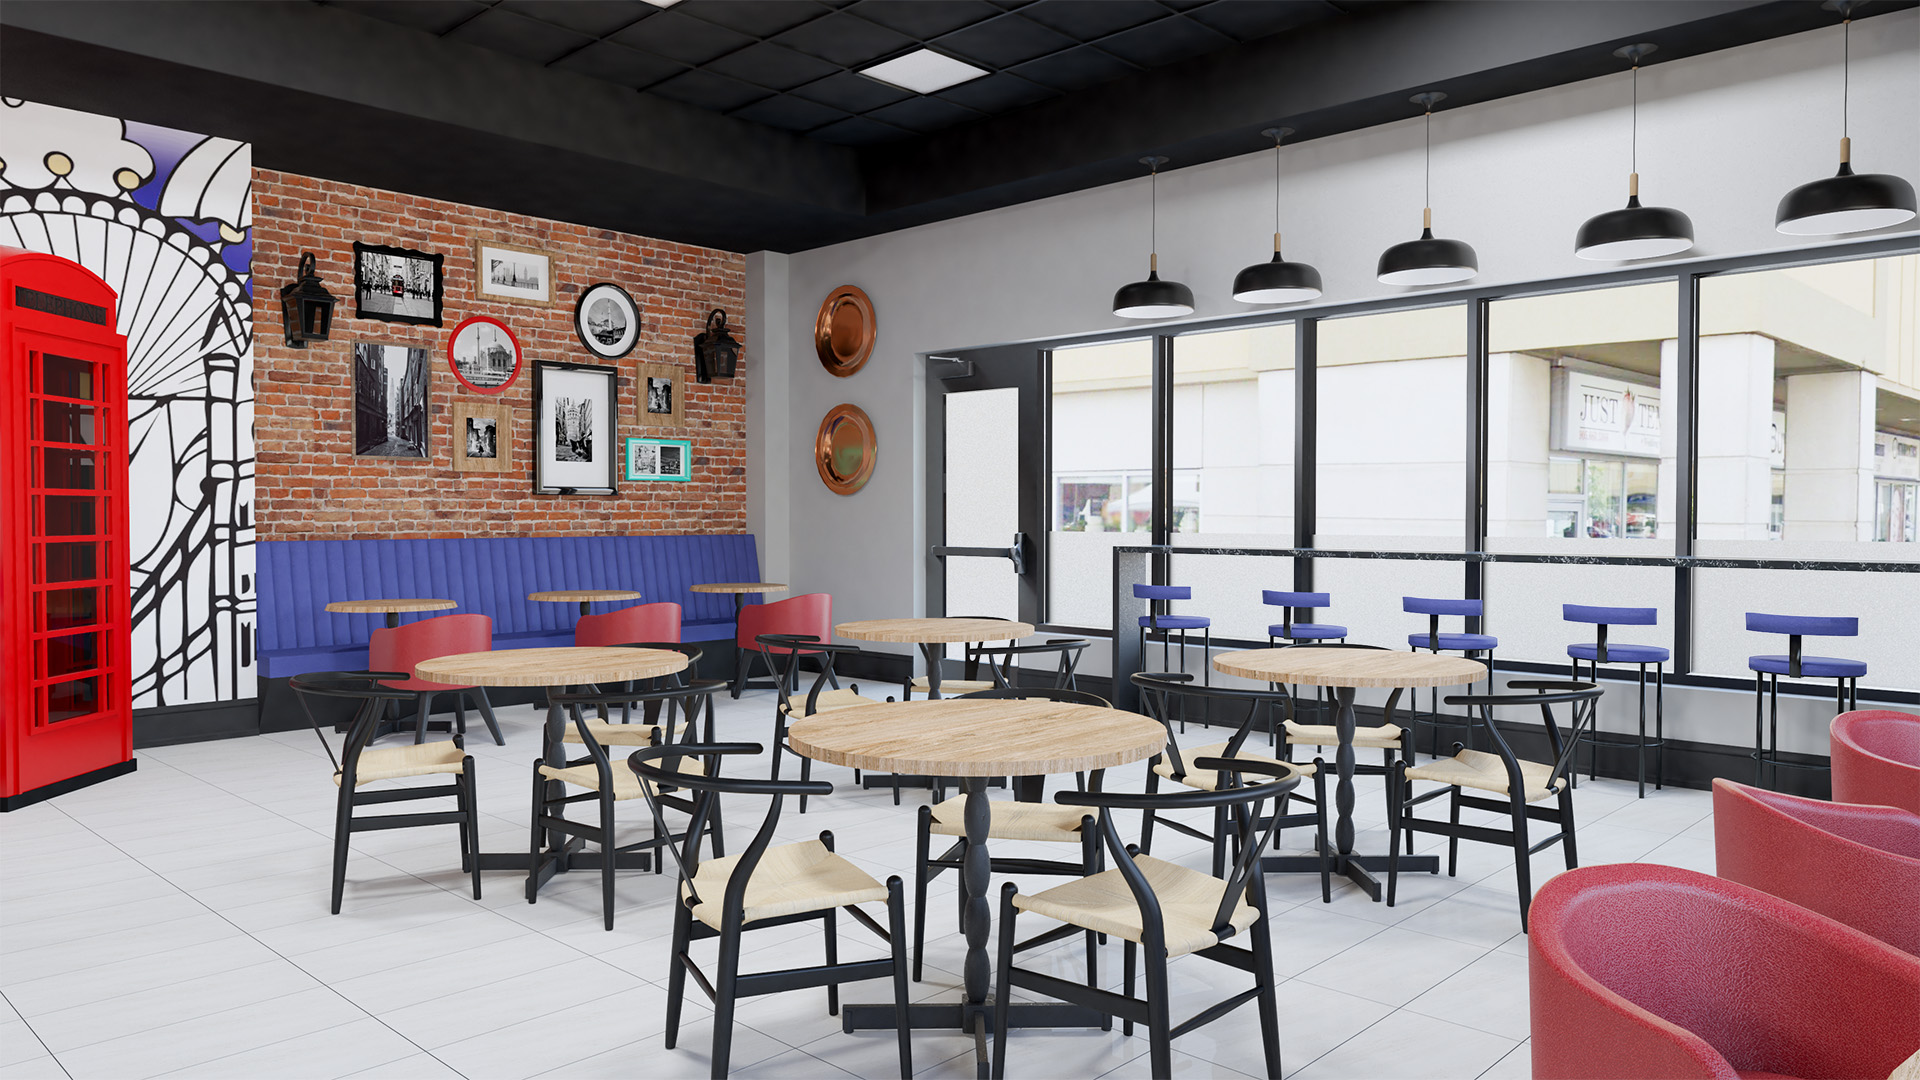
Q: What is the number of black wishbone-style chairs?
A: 12